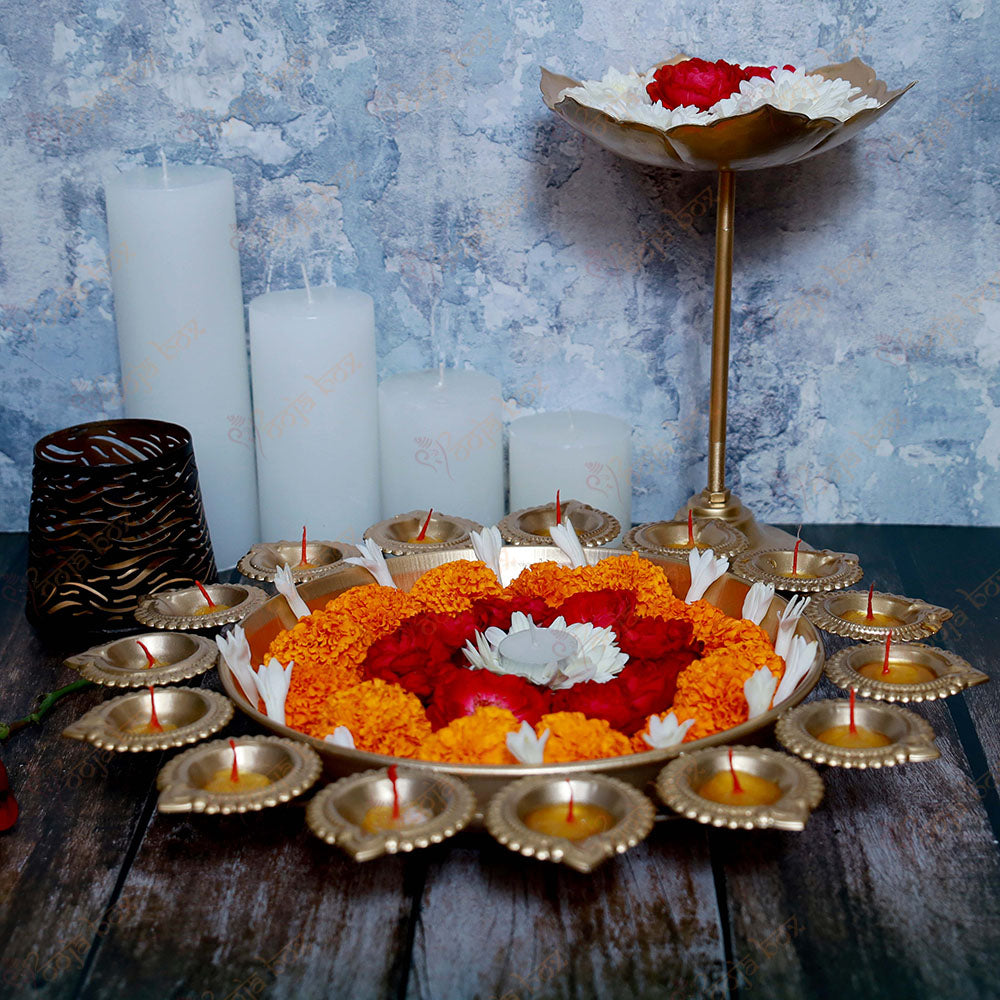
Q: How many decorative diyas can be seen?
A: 15